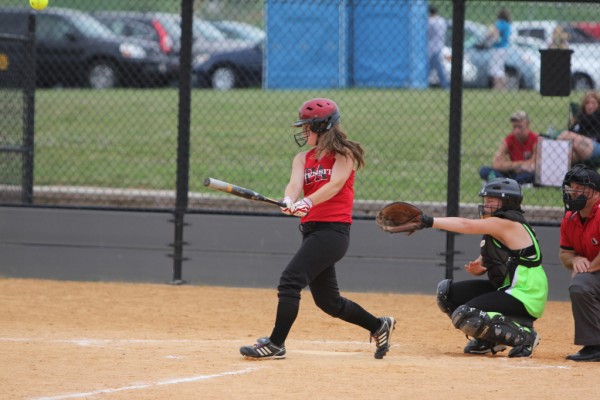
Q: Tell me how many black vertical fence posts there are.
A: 3